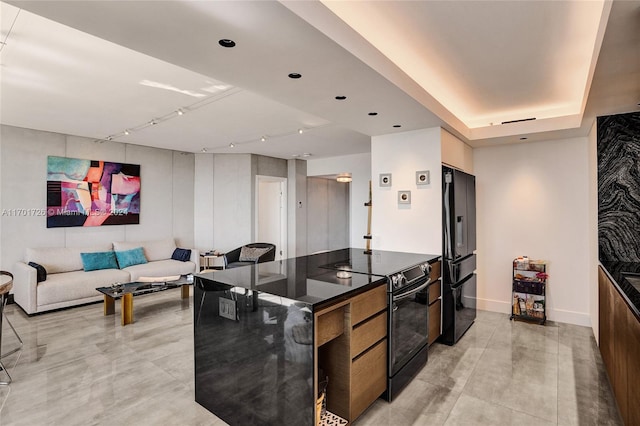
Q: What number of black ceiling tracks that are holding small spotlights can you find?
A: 2